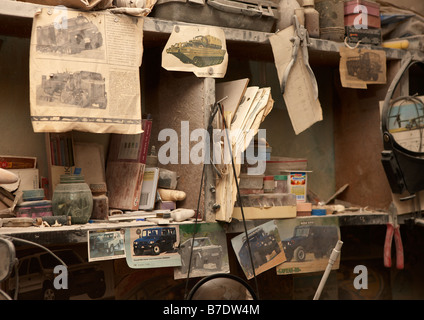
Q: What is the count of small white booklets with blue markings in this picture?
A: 0